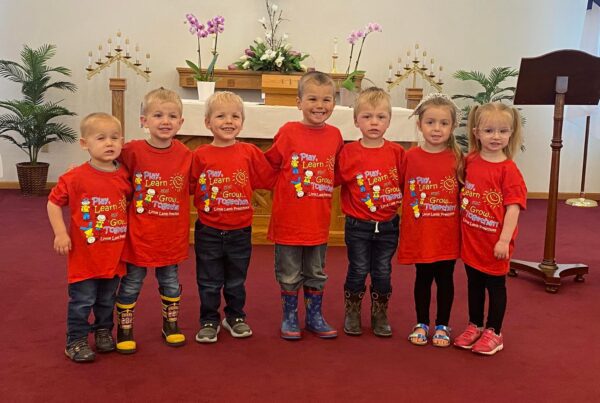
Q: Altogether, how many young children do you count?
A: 7